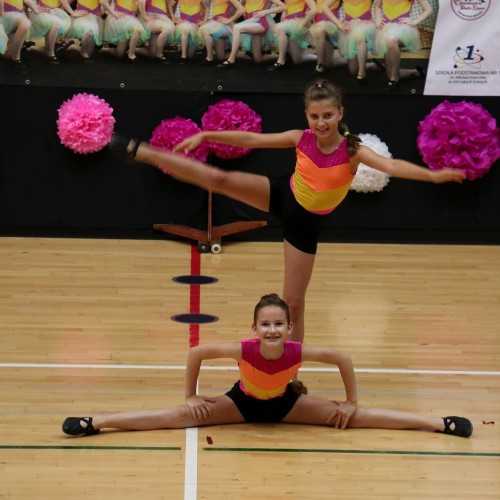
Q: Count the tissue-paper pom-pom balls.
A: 5